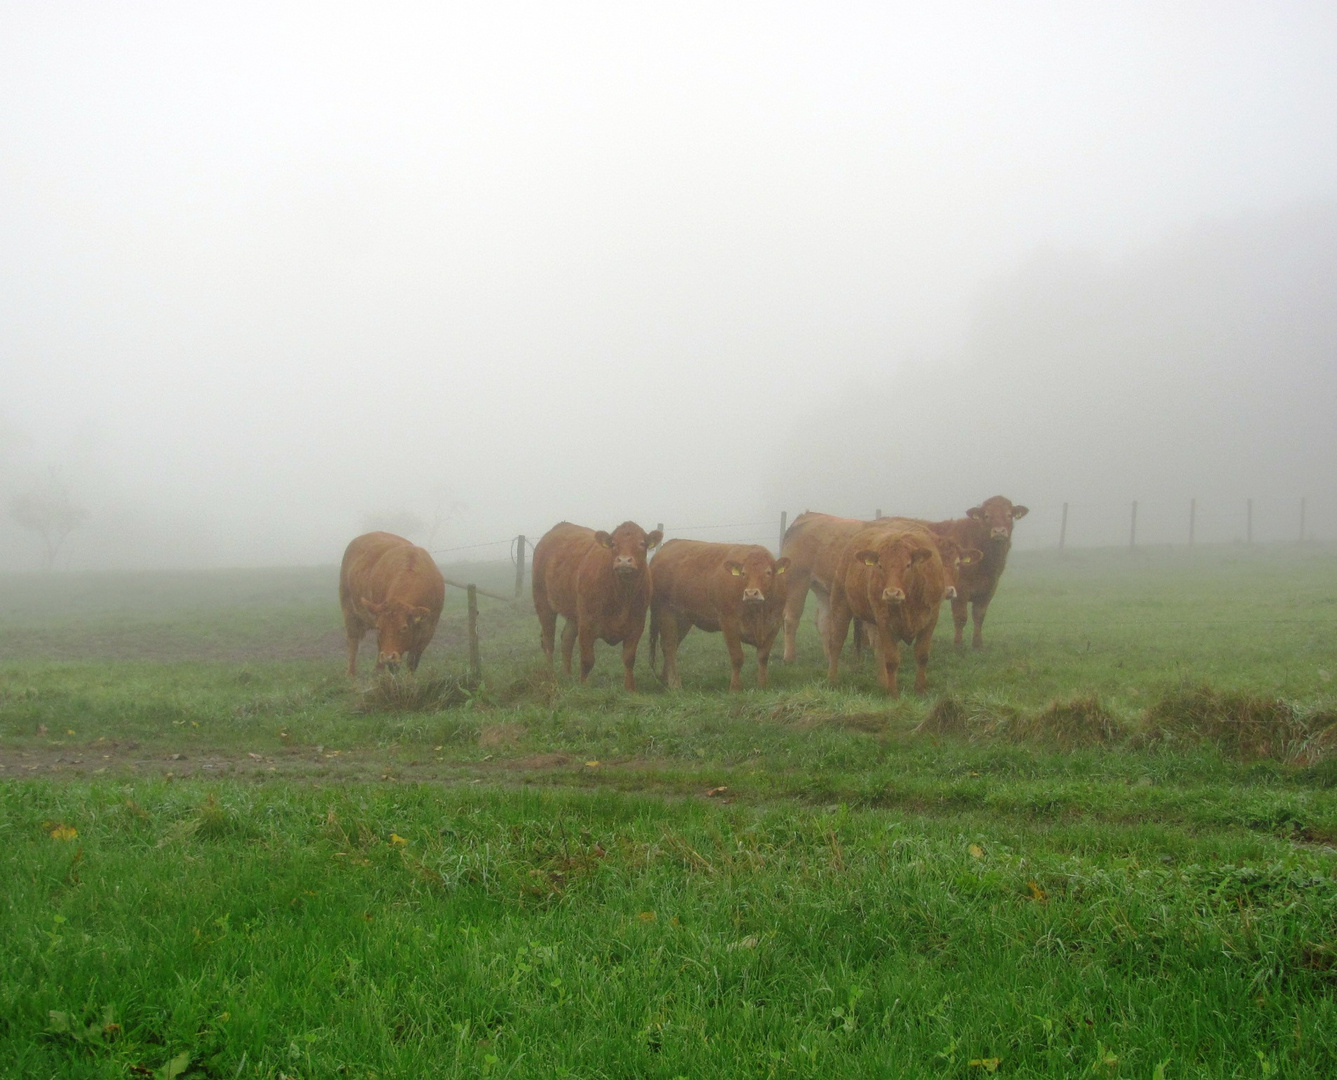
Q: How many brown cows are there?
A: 6